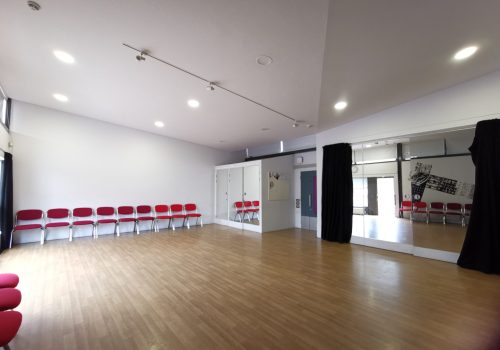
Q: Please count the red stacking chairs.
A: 12